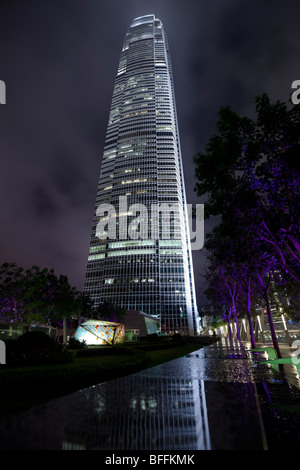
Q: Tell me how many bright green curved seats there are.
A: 2